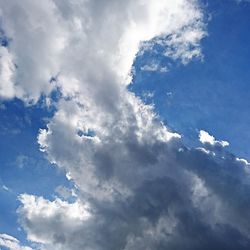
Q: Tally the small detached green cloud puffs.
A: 0